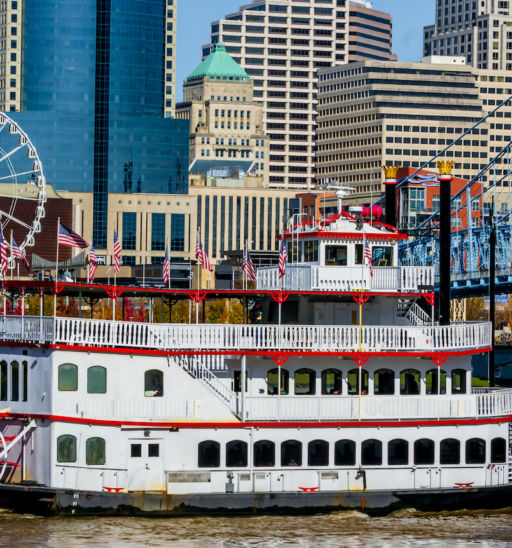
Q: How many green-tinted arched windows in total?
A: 4